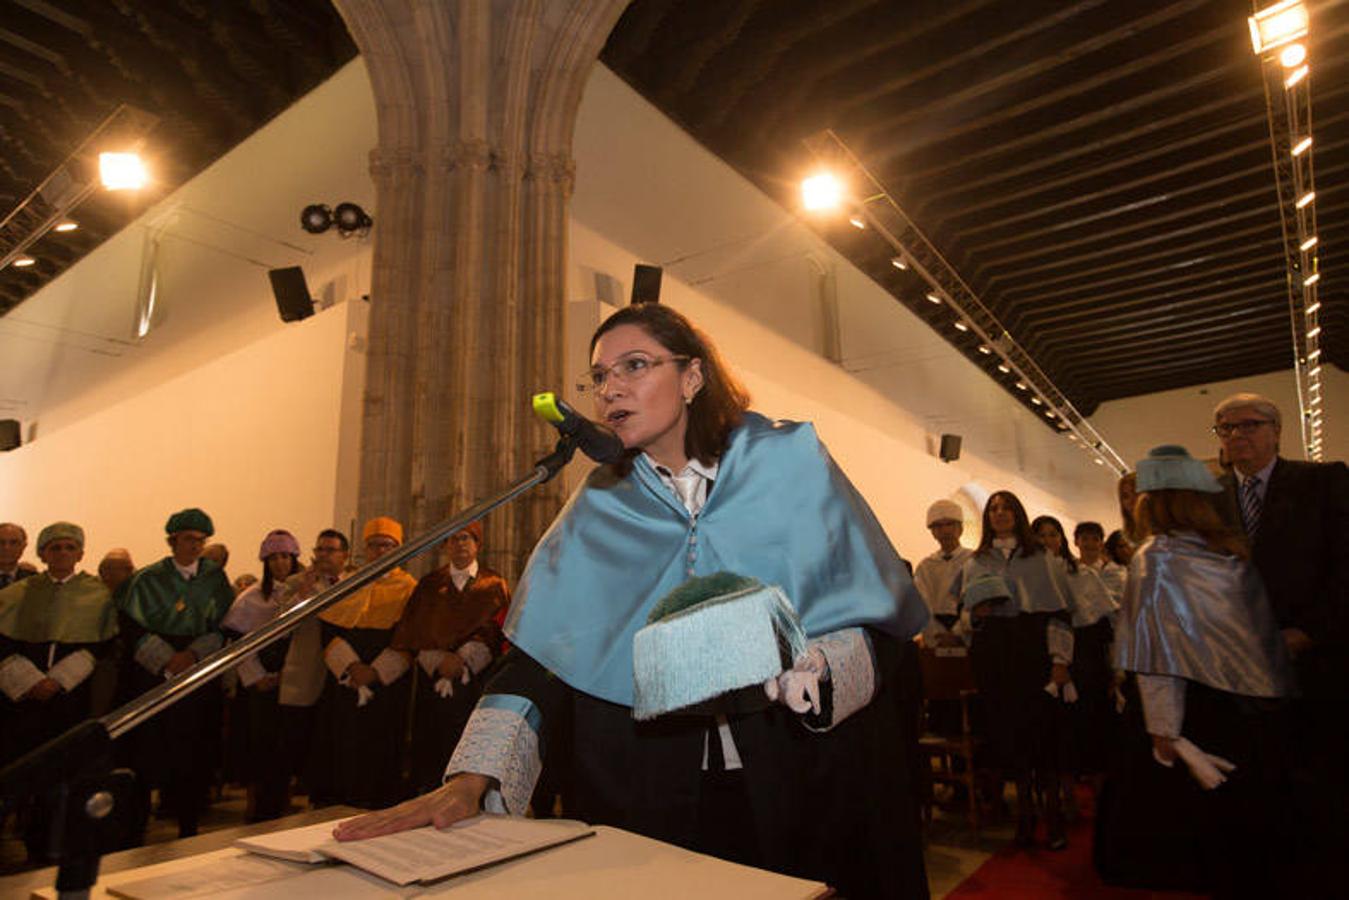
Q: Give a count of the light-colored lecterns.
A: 1